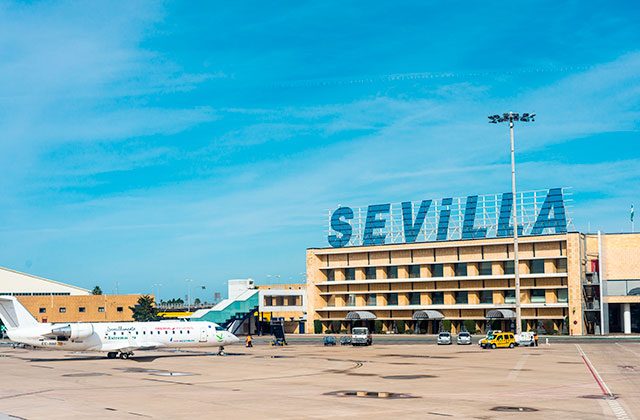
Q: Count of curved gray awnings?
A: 3